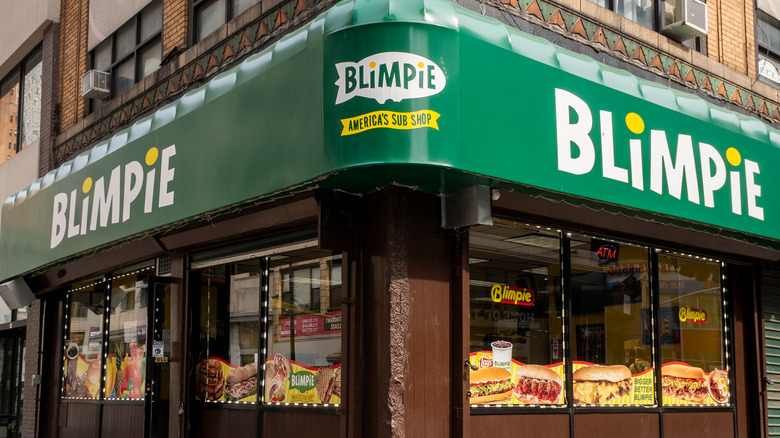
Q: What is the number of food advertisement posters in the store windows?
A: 7